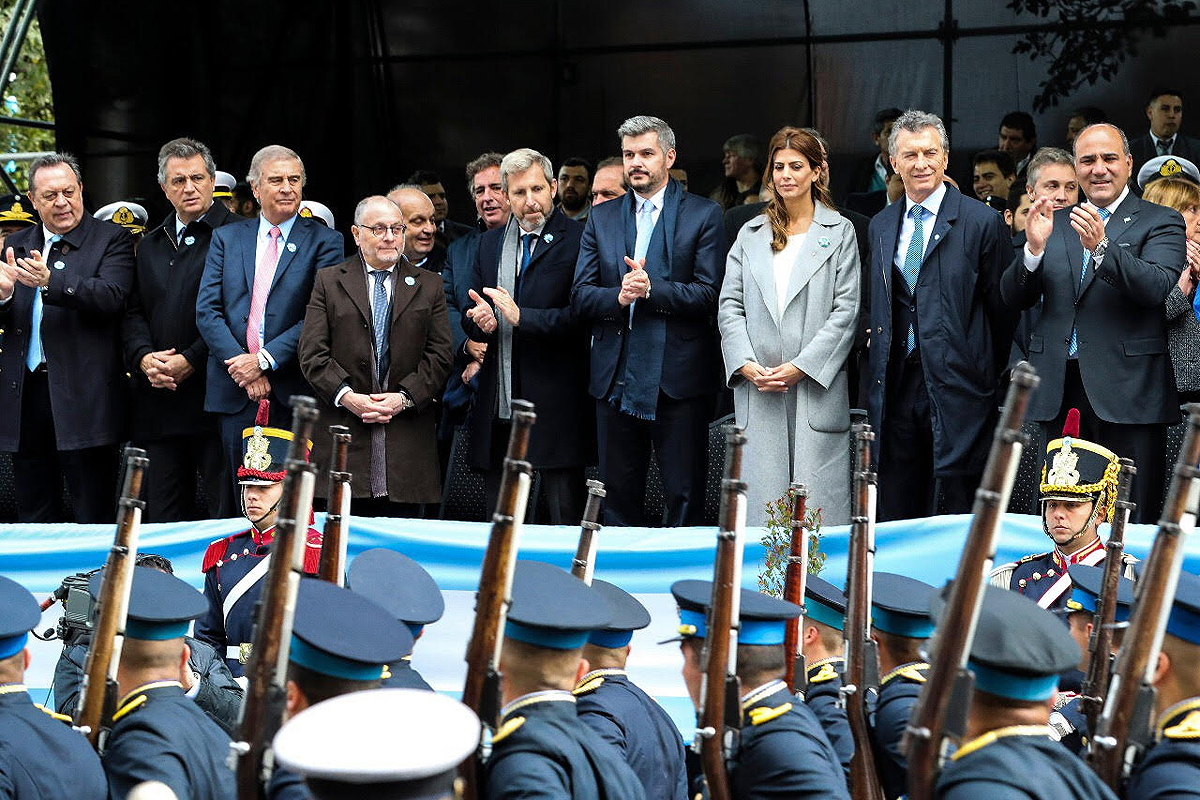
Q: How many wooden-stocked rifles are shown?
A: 11